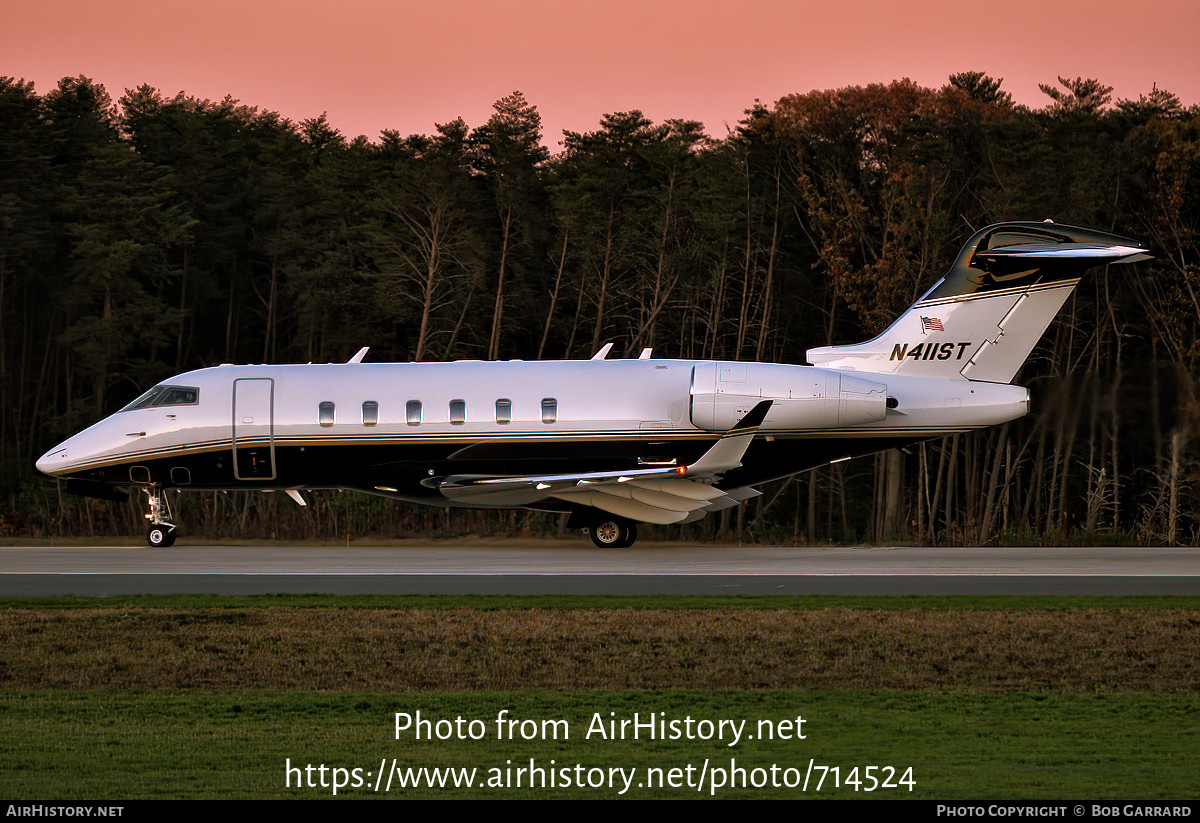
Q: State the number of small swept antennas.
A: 4